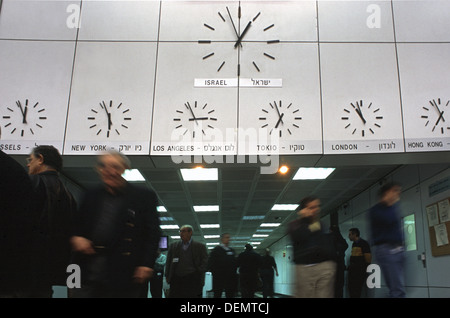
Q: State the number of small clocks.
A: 6